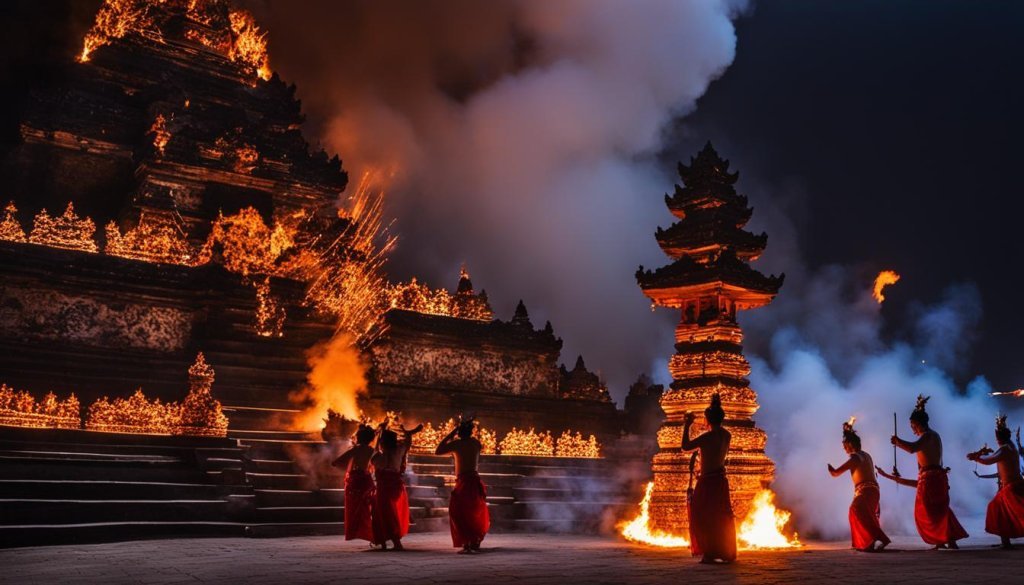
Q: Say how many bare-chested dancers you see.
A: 7